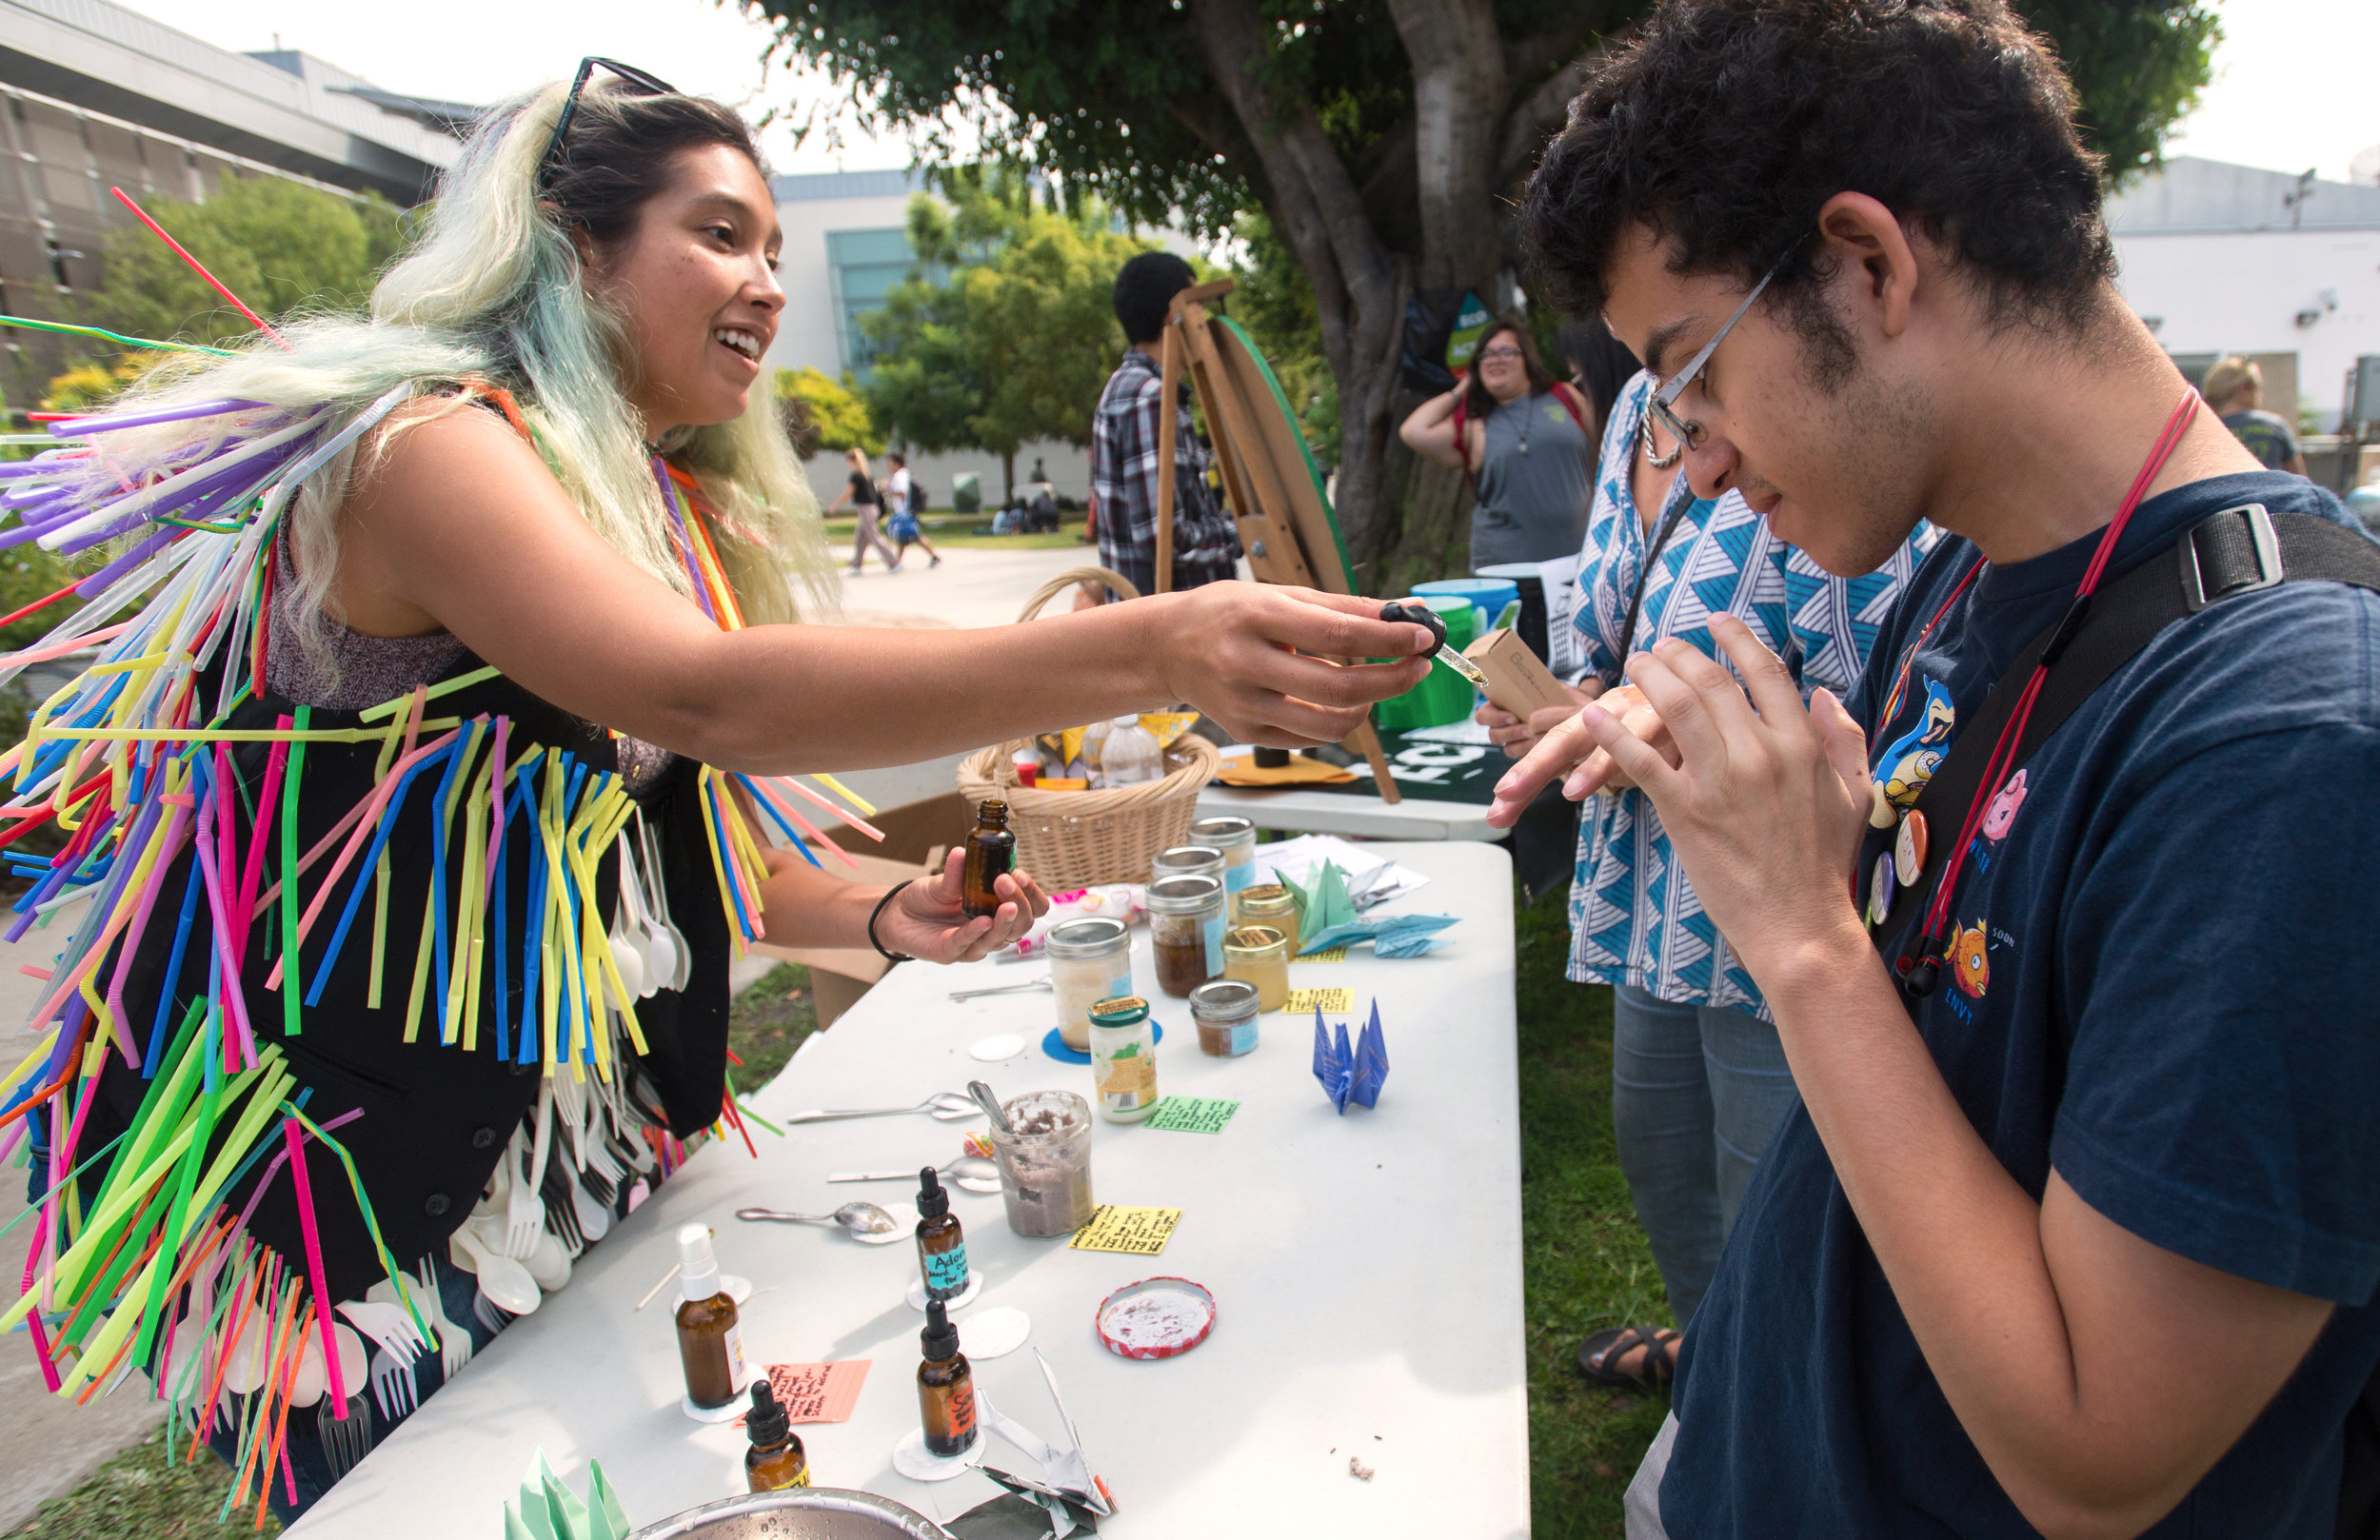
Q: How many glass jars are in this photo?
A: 9